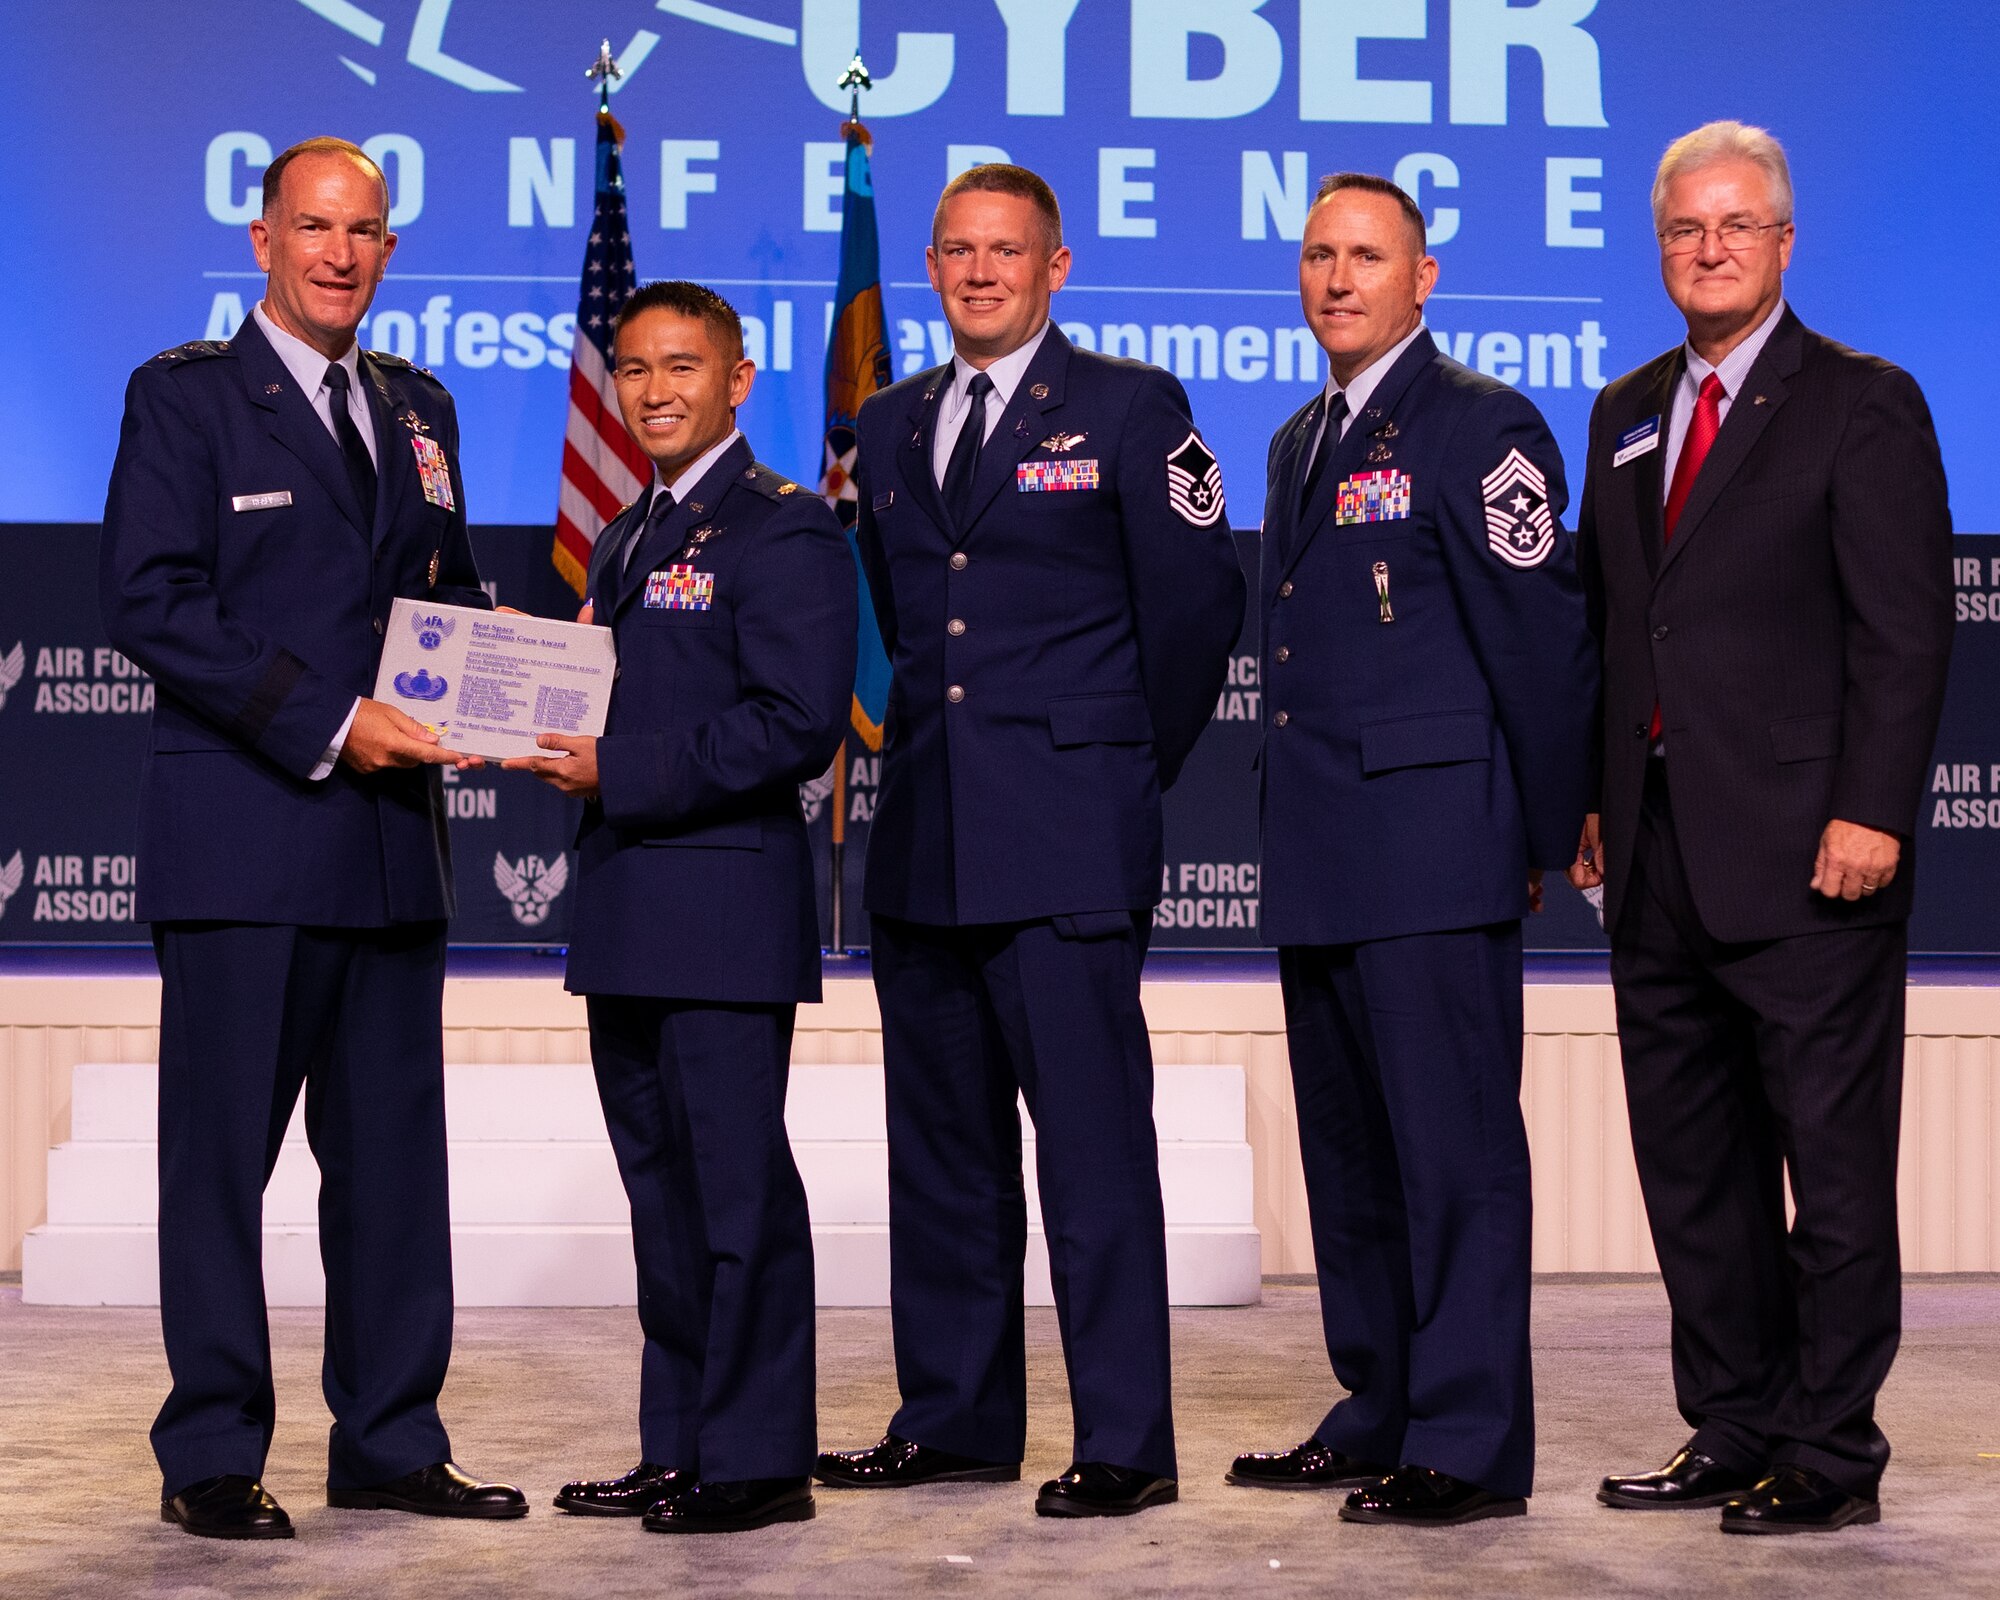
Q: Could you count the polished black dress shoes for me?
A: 10